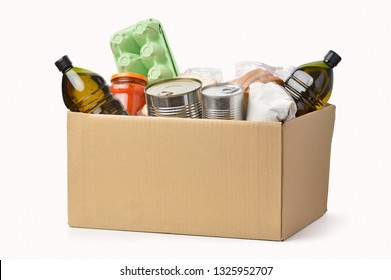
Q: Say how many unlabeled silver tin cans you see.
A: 2